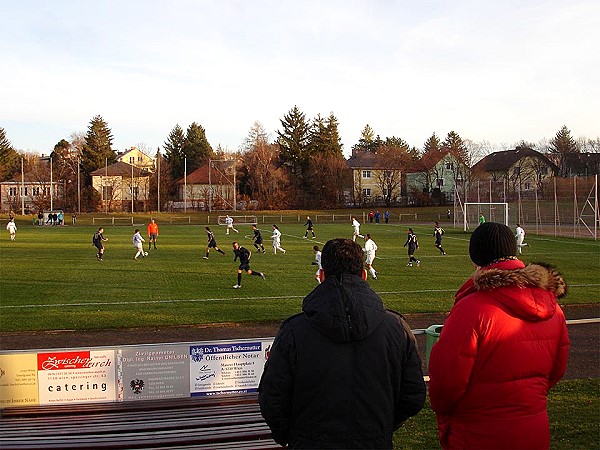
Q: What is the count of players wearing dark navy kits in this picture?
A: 7